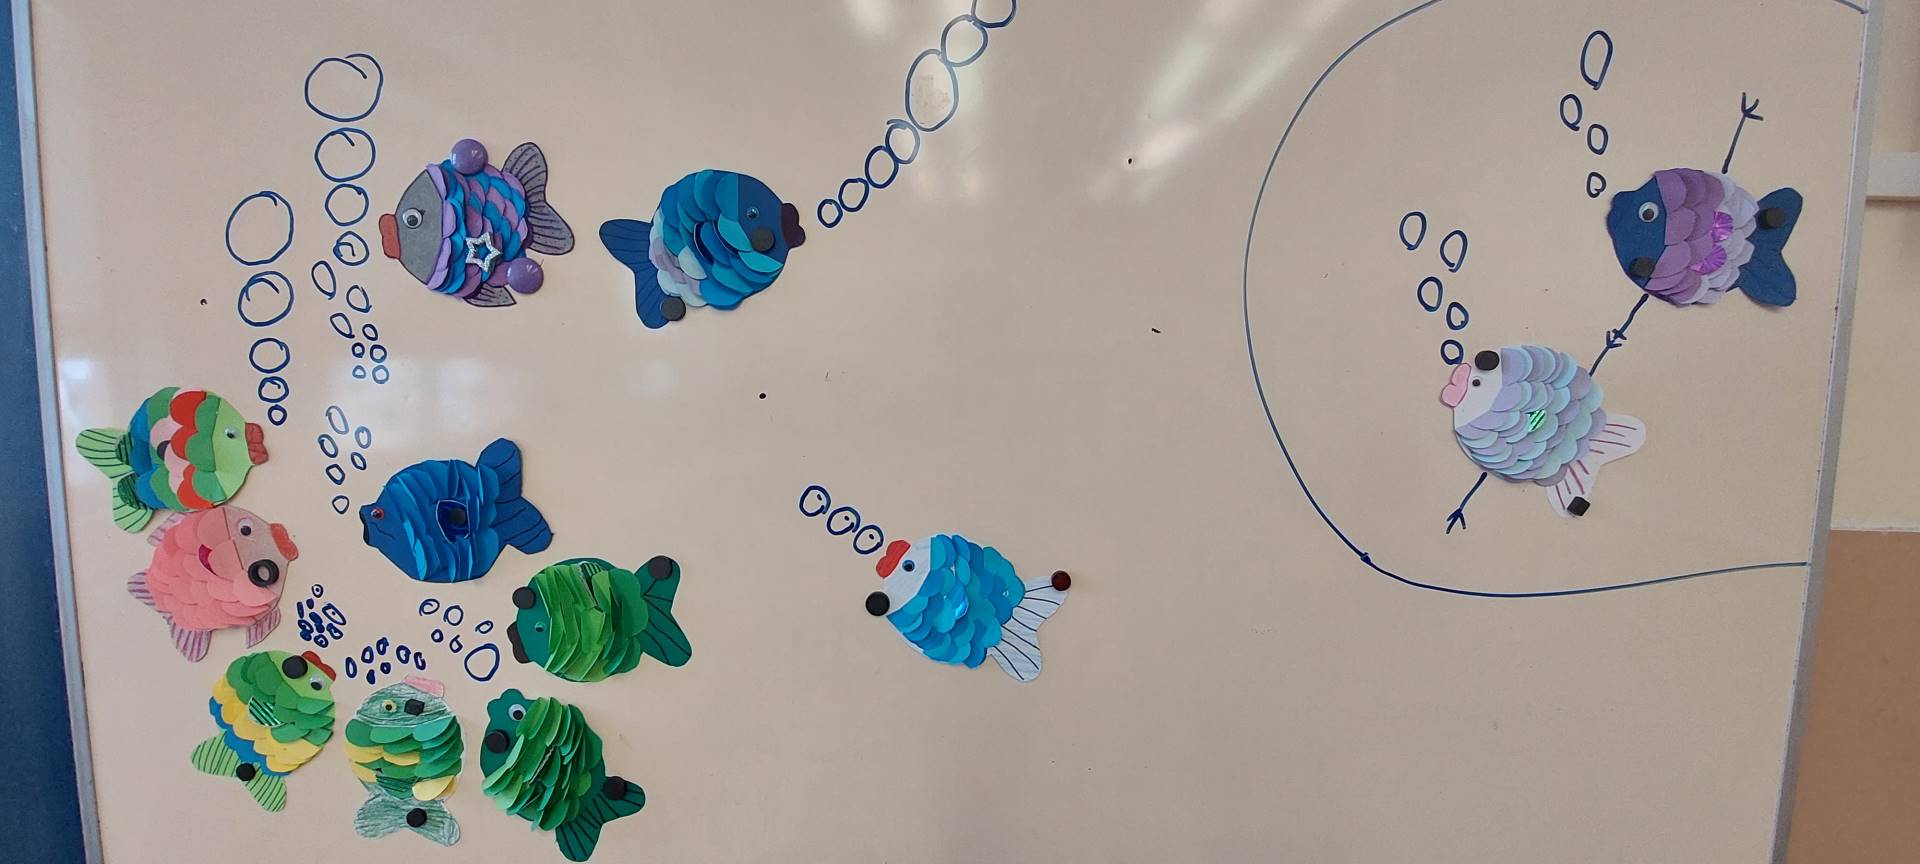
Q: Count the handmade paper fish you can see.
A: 12